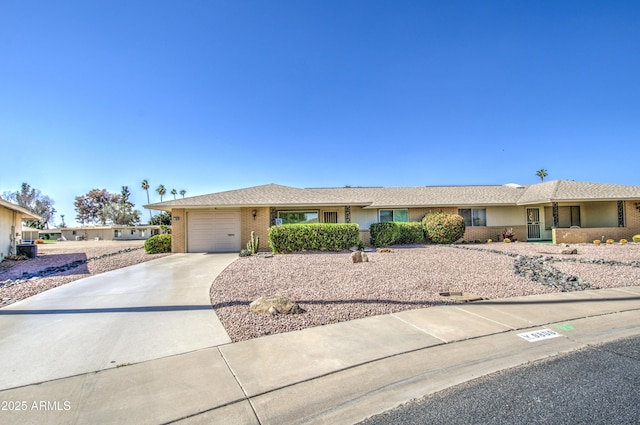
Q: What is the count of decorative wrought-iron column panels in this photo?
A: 4